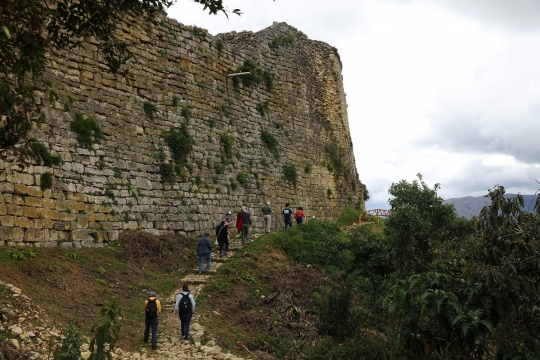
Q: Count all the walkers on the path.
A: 9